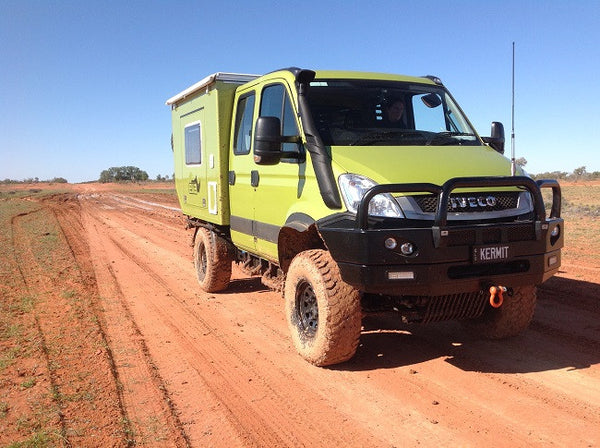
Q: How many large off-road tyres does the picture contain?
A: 3